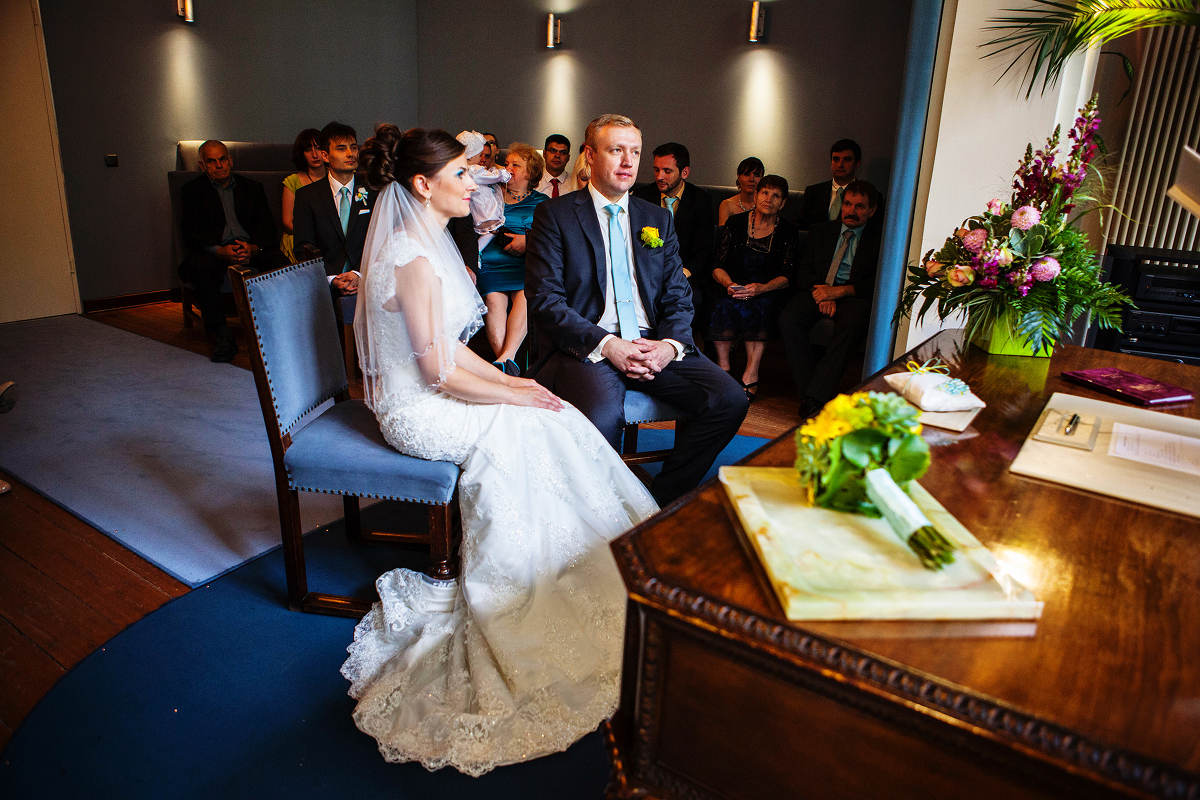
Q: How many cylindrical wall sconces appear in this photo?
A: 3